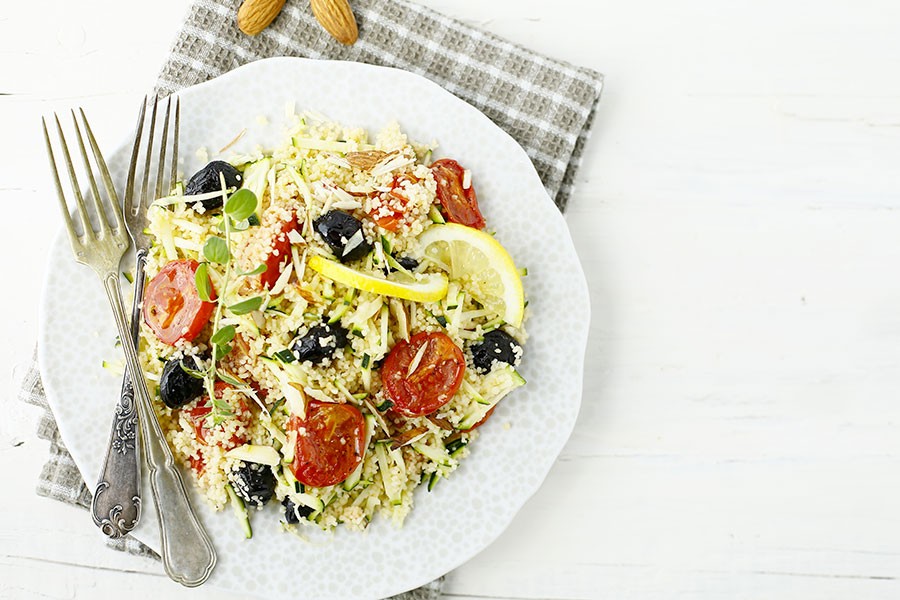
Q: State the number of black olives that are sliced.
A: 0